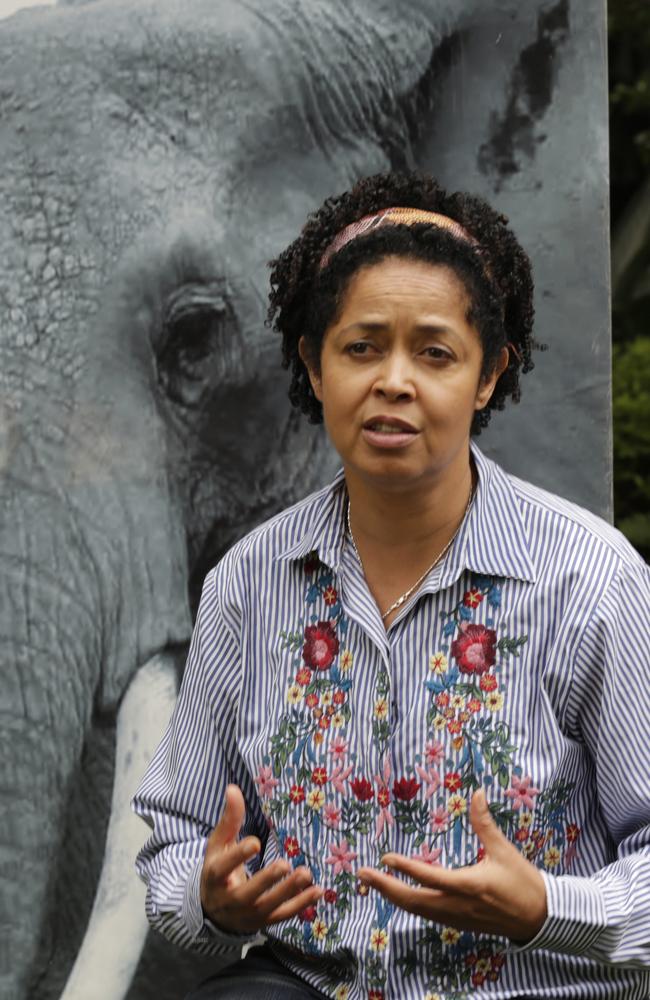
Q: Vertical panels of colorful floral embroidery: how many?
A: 2